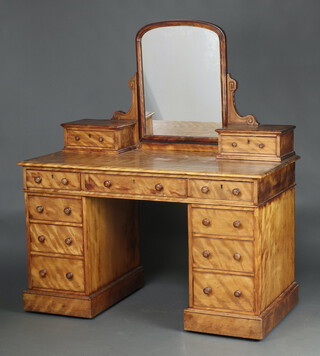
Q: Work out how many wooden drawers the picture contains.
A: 11